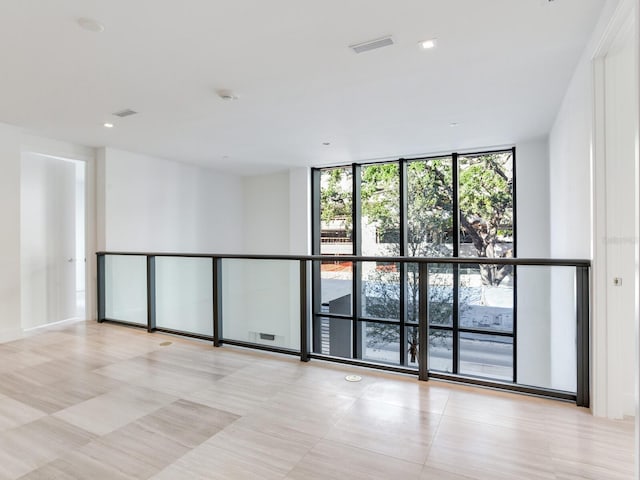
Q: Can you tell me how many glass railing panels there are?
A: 5